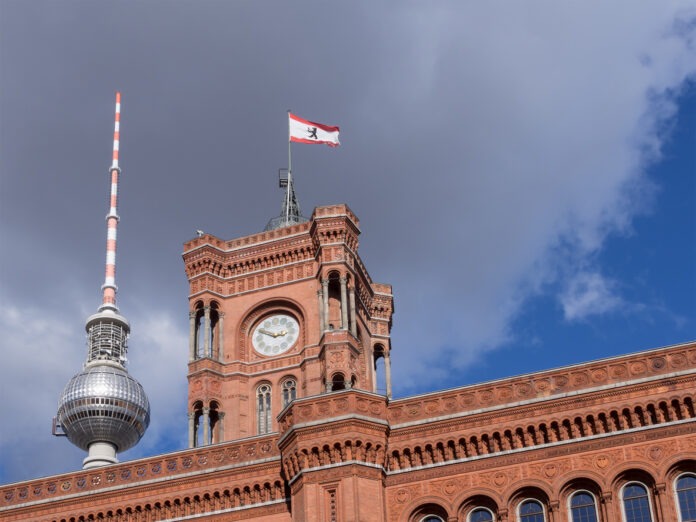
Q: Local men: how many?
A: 0